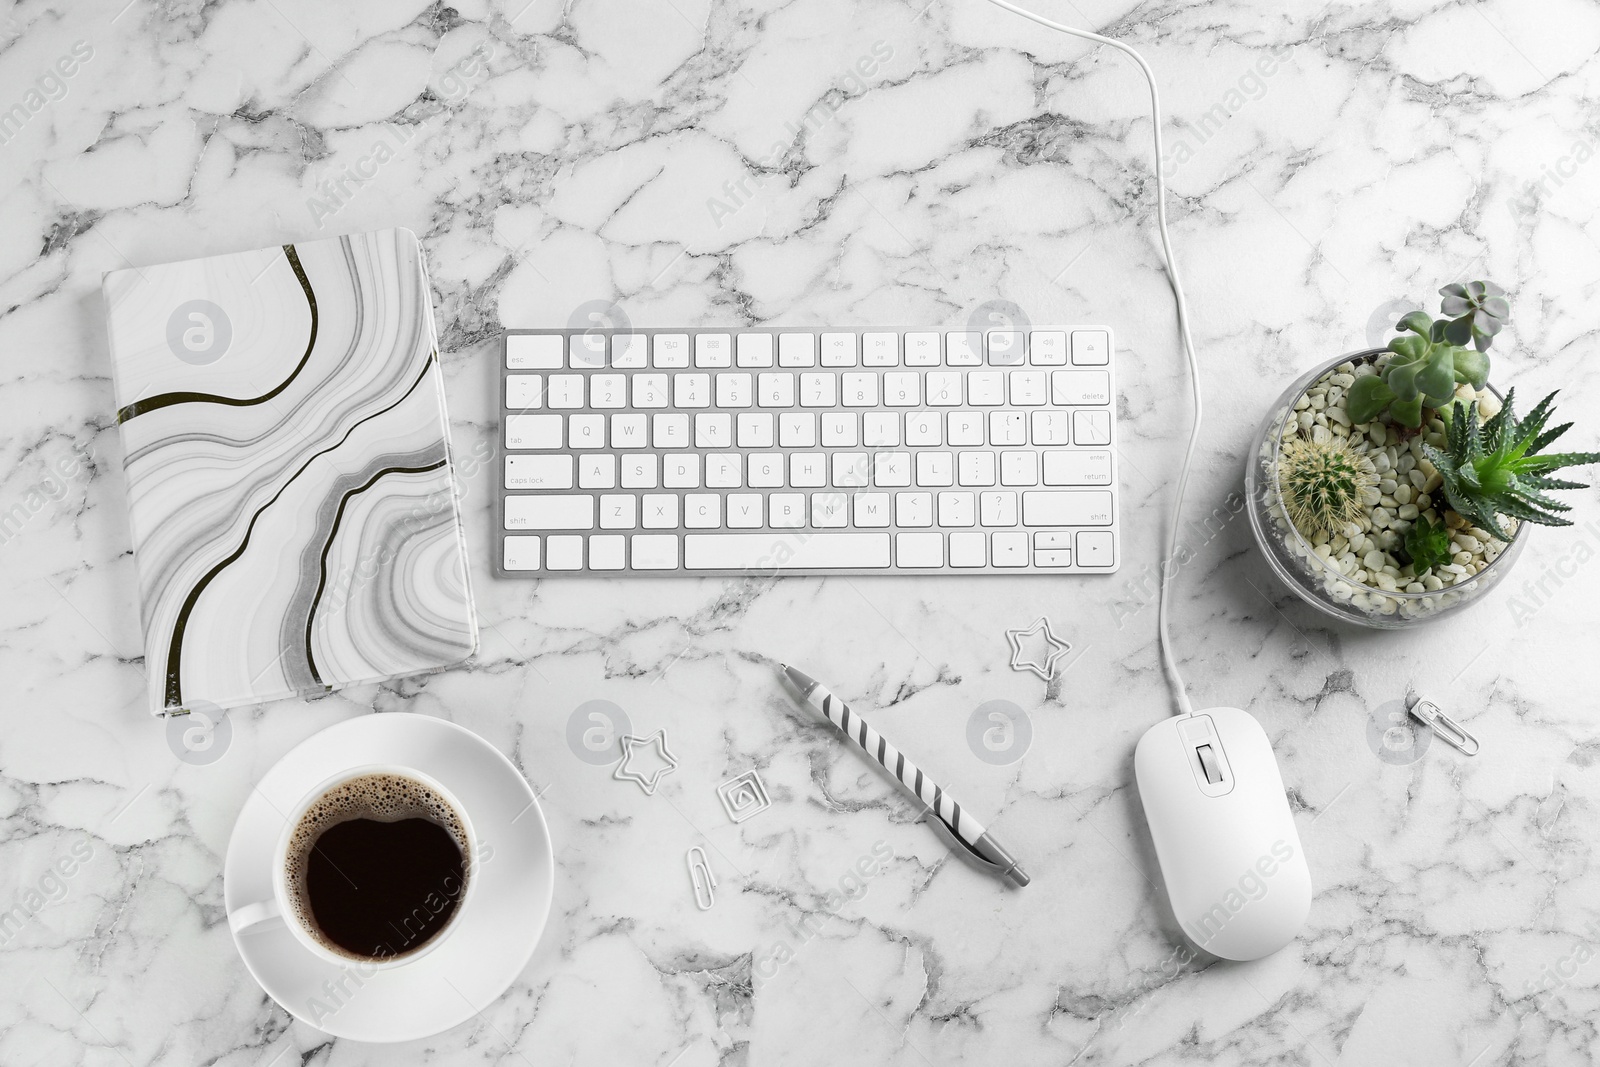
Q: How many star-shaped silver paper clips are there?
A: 2